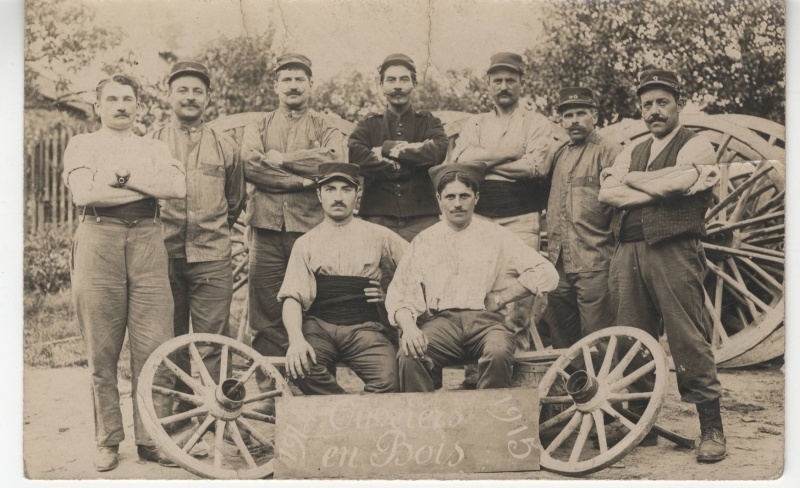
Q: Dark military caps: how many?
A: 8